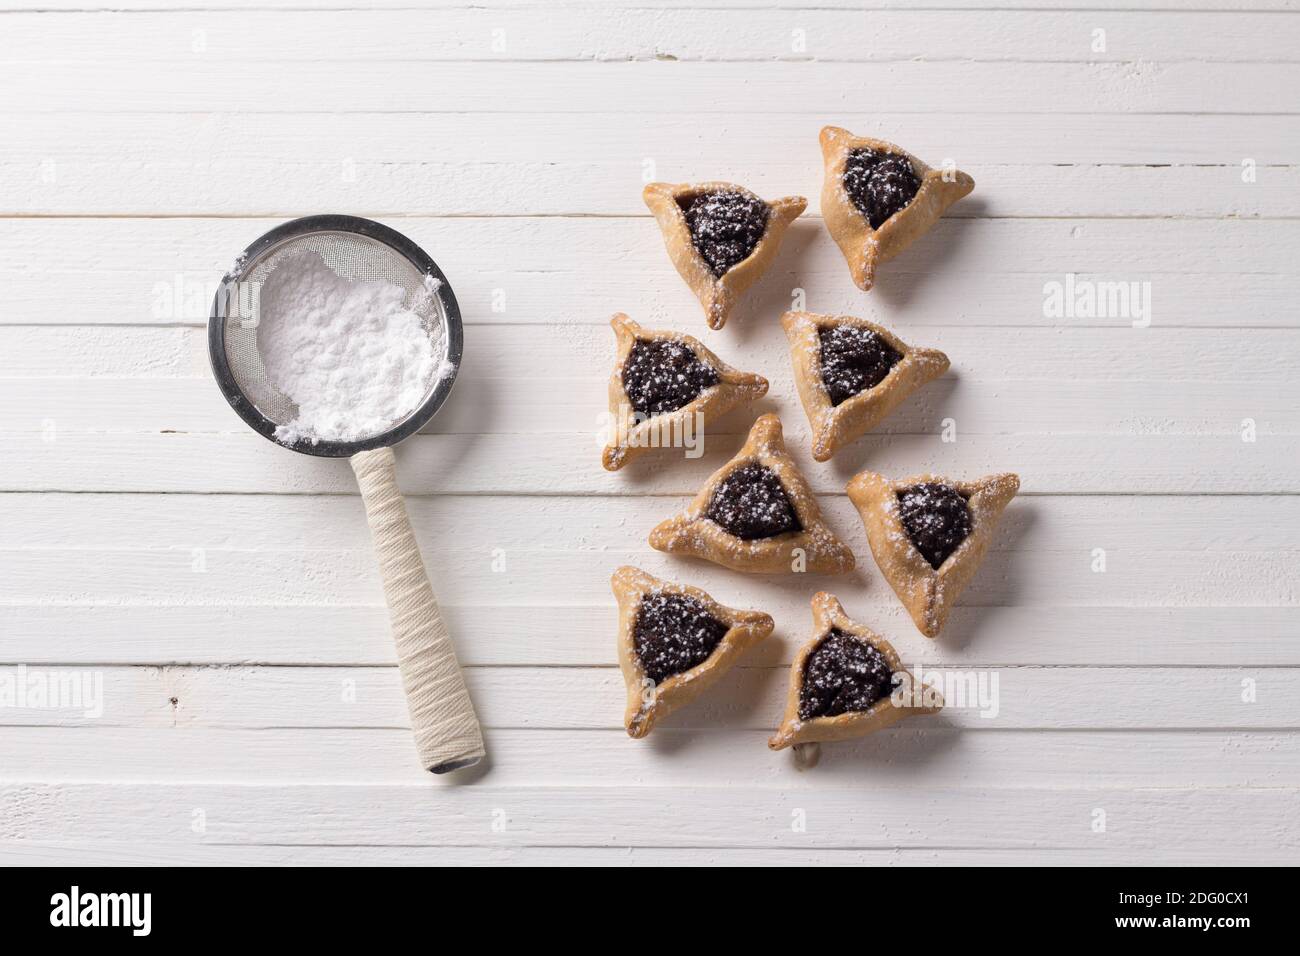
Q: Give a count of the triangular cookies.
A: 8